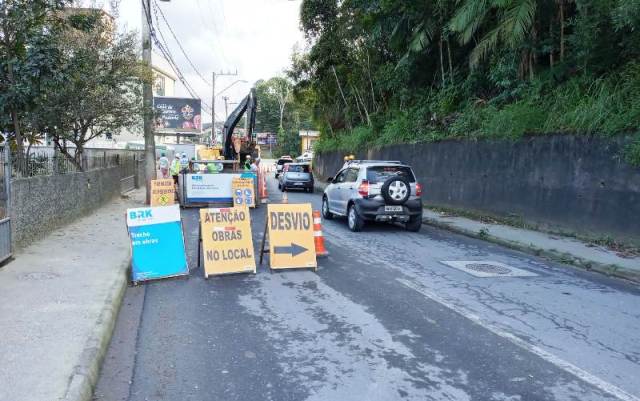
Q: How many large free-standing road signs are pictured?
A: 3